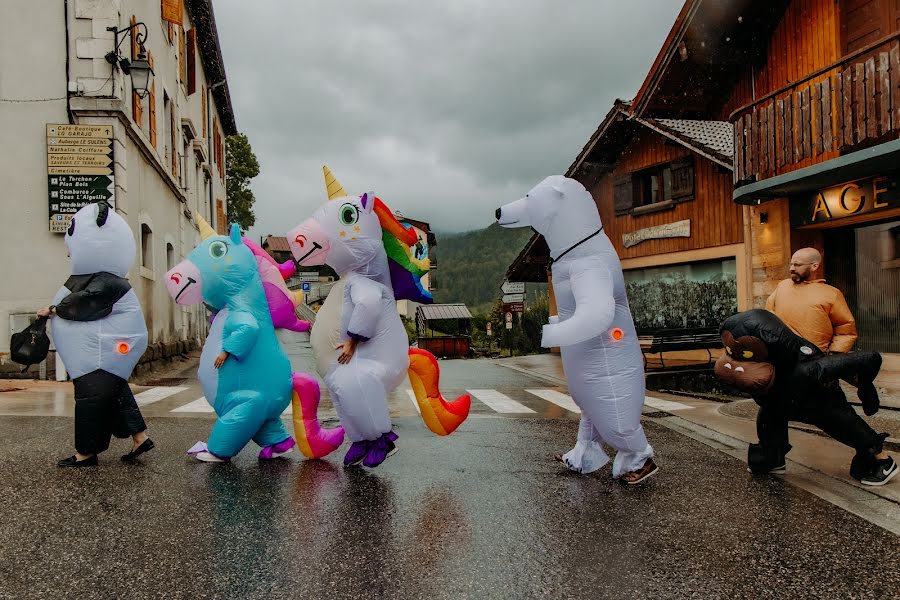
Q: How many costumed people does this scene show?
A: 5